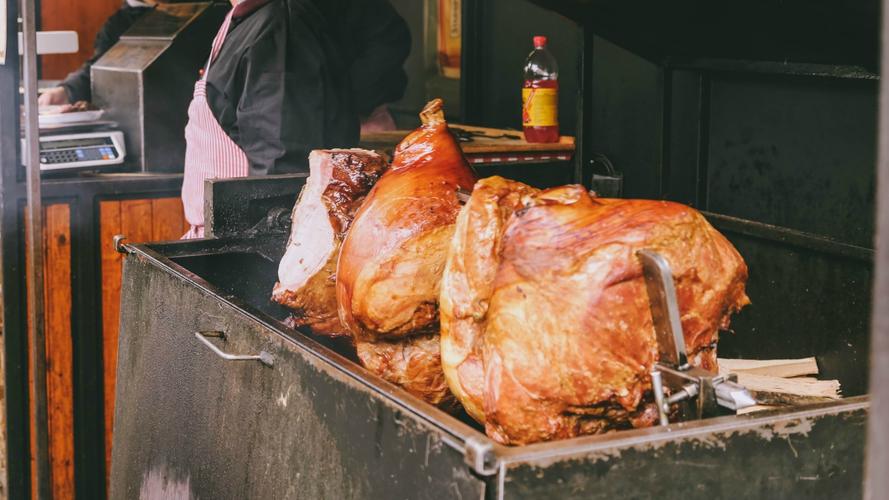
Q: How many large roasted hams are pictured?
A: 3